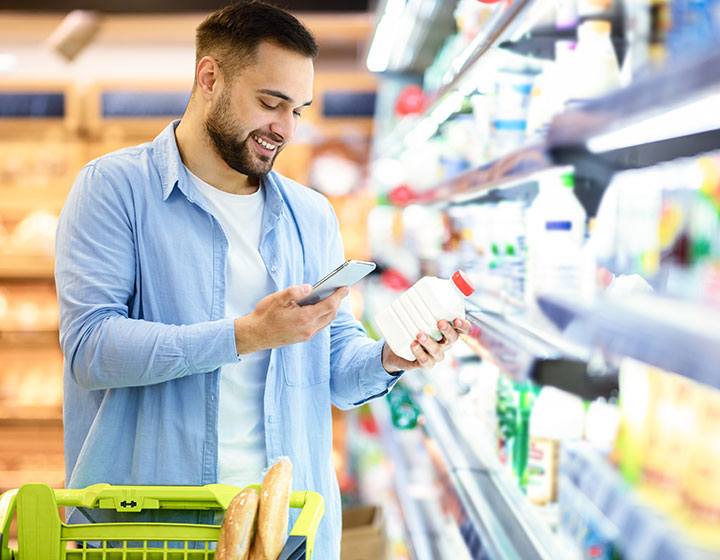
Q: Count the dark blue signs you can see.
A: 3